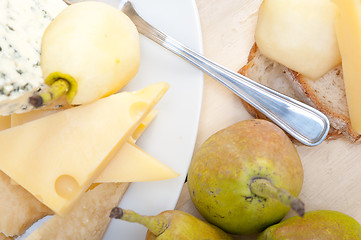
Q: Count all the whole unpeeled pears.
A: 3